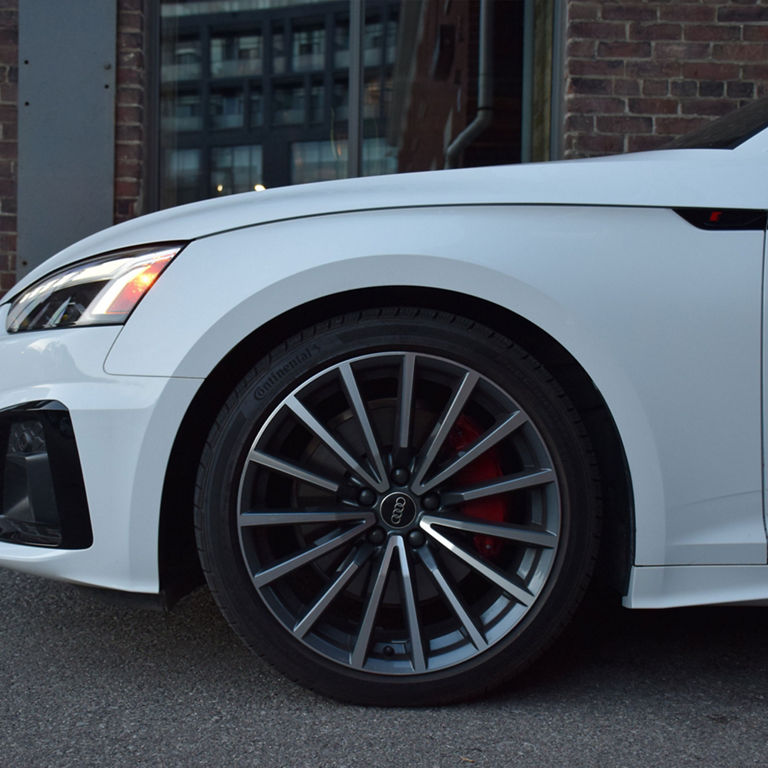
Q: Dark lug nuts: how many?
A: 5